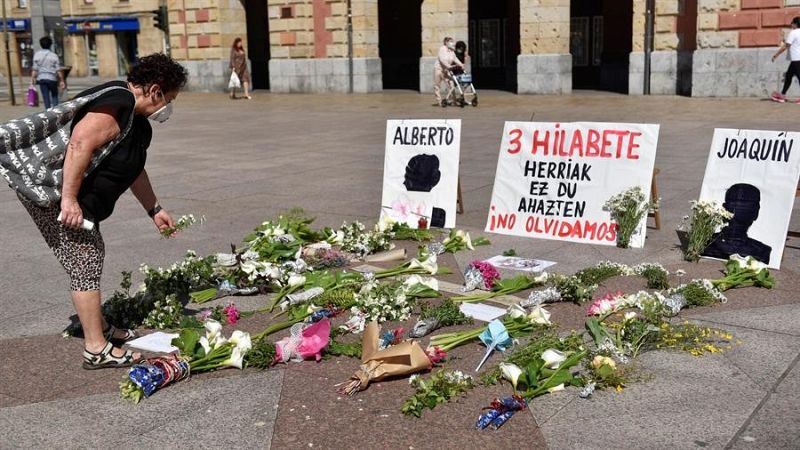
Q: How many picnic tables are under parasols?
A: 0